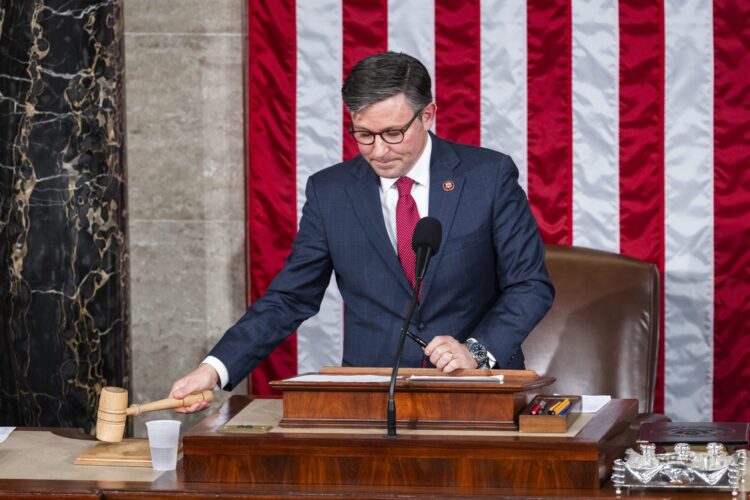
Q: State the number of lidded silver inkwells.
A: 3